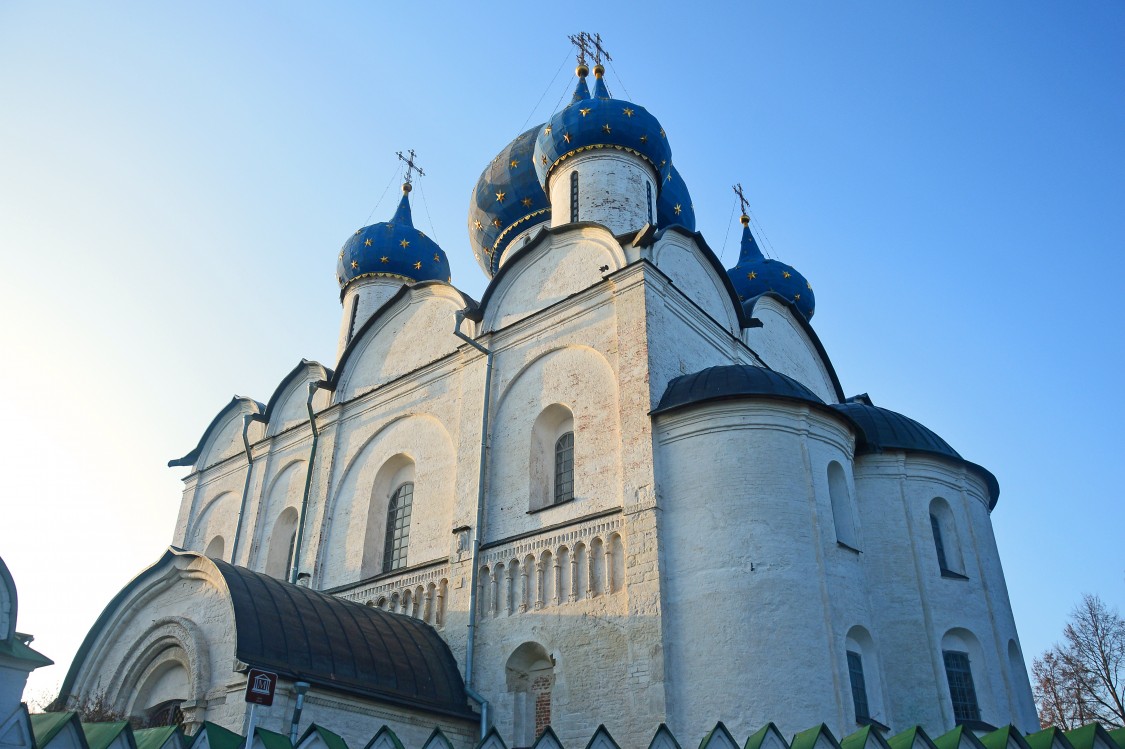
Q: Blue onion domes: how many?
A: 4